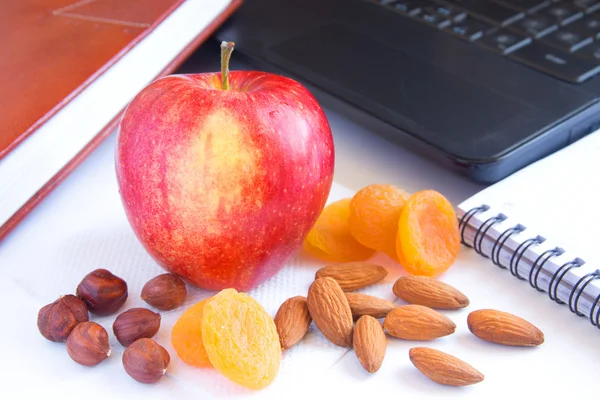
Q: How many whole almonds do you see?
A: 9